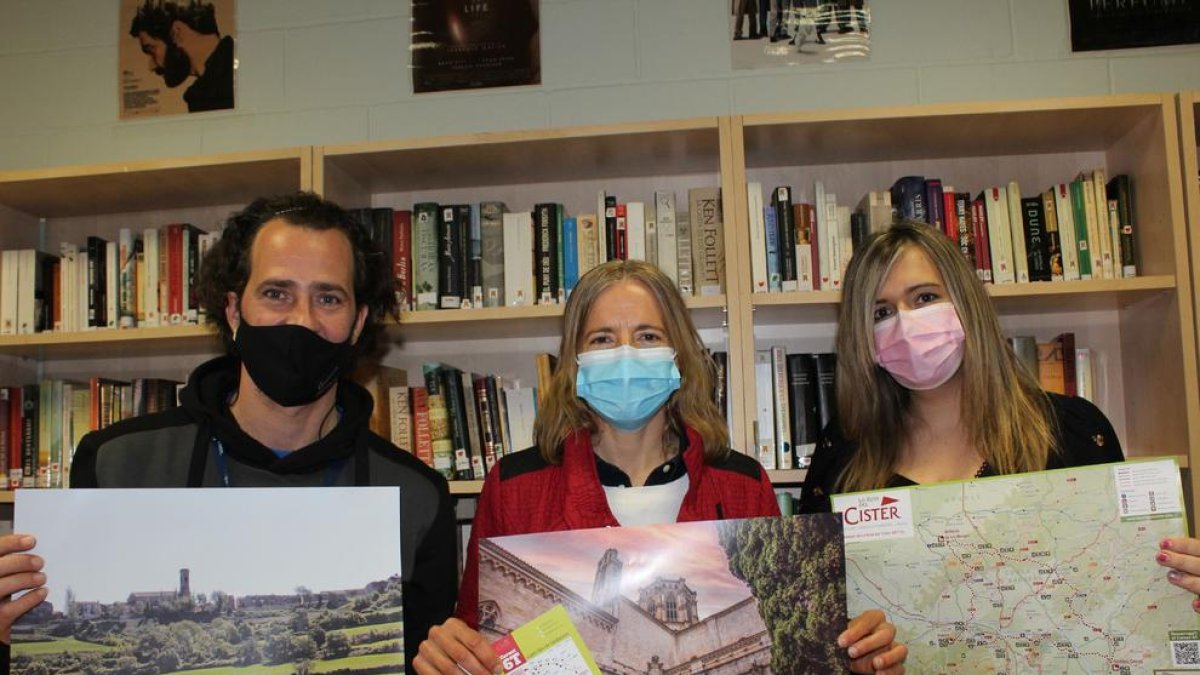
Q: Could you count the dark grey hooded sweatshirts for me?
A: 1